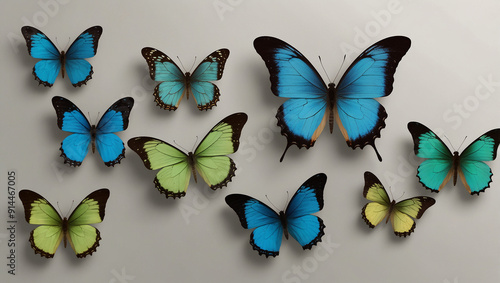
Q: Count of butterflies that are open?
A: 9